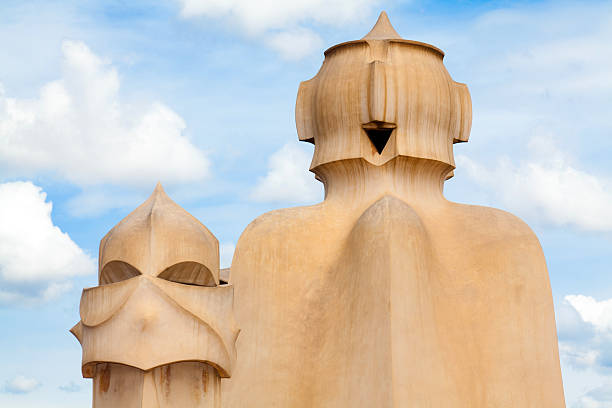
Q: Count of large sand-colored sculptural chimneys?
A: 2